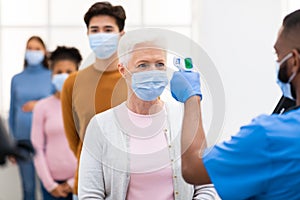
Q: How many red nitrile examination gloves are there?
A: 0